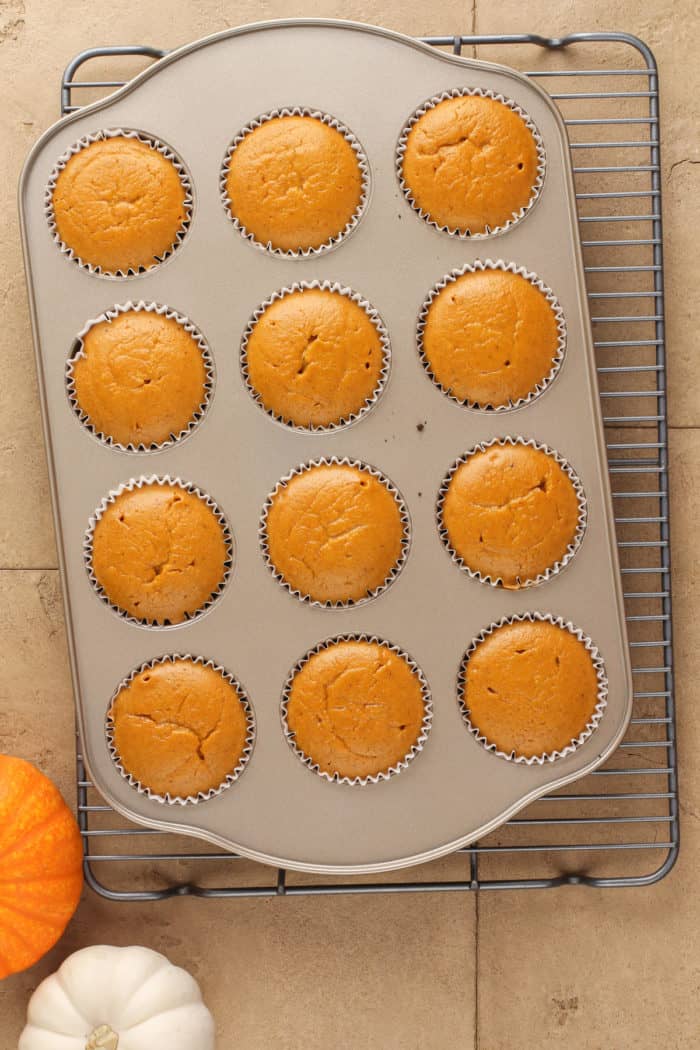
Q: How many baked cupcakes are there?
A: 12